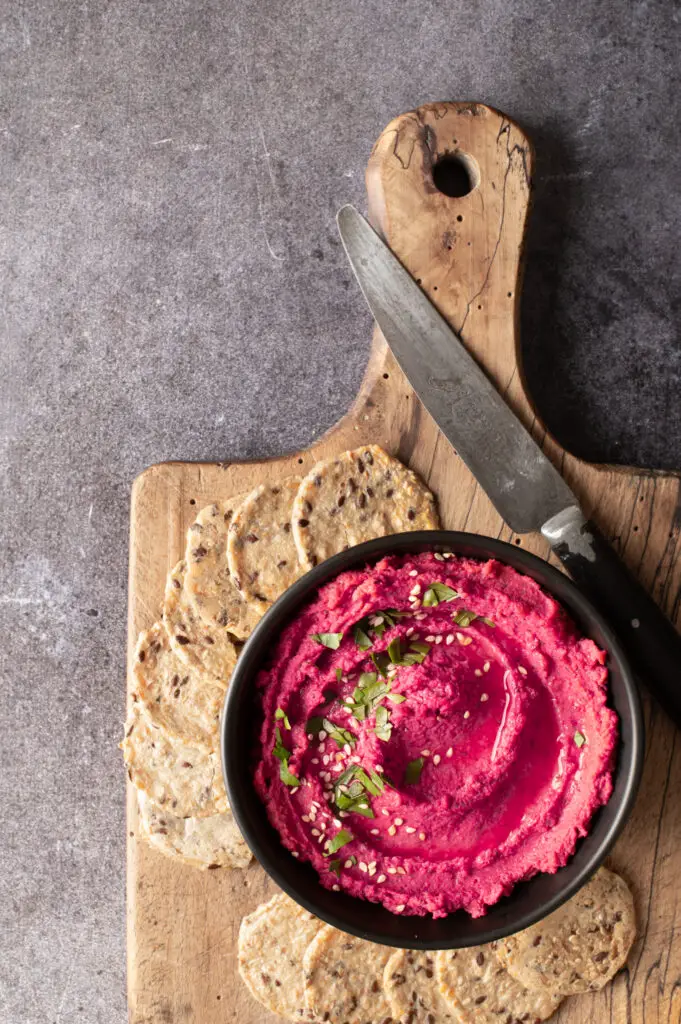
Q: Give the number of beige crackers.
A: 12